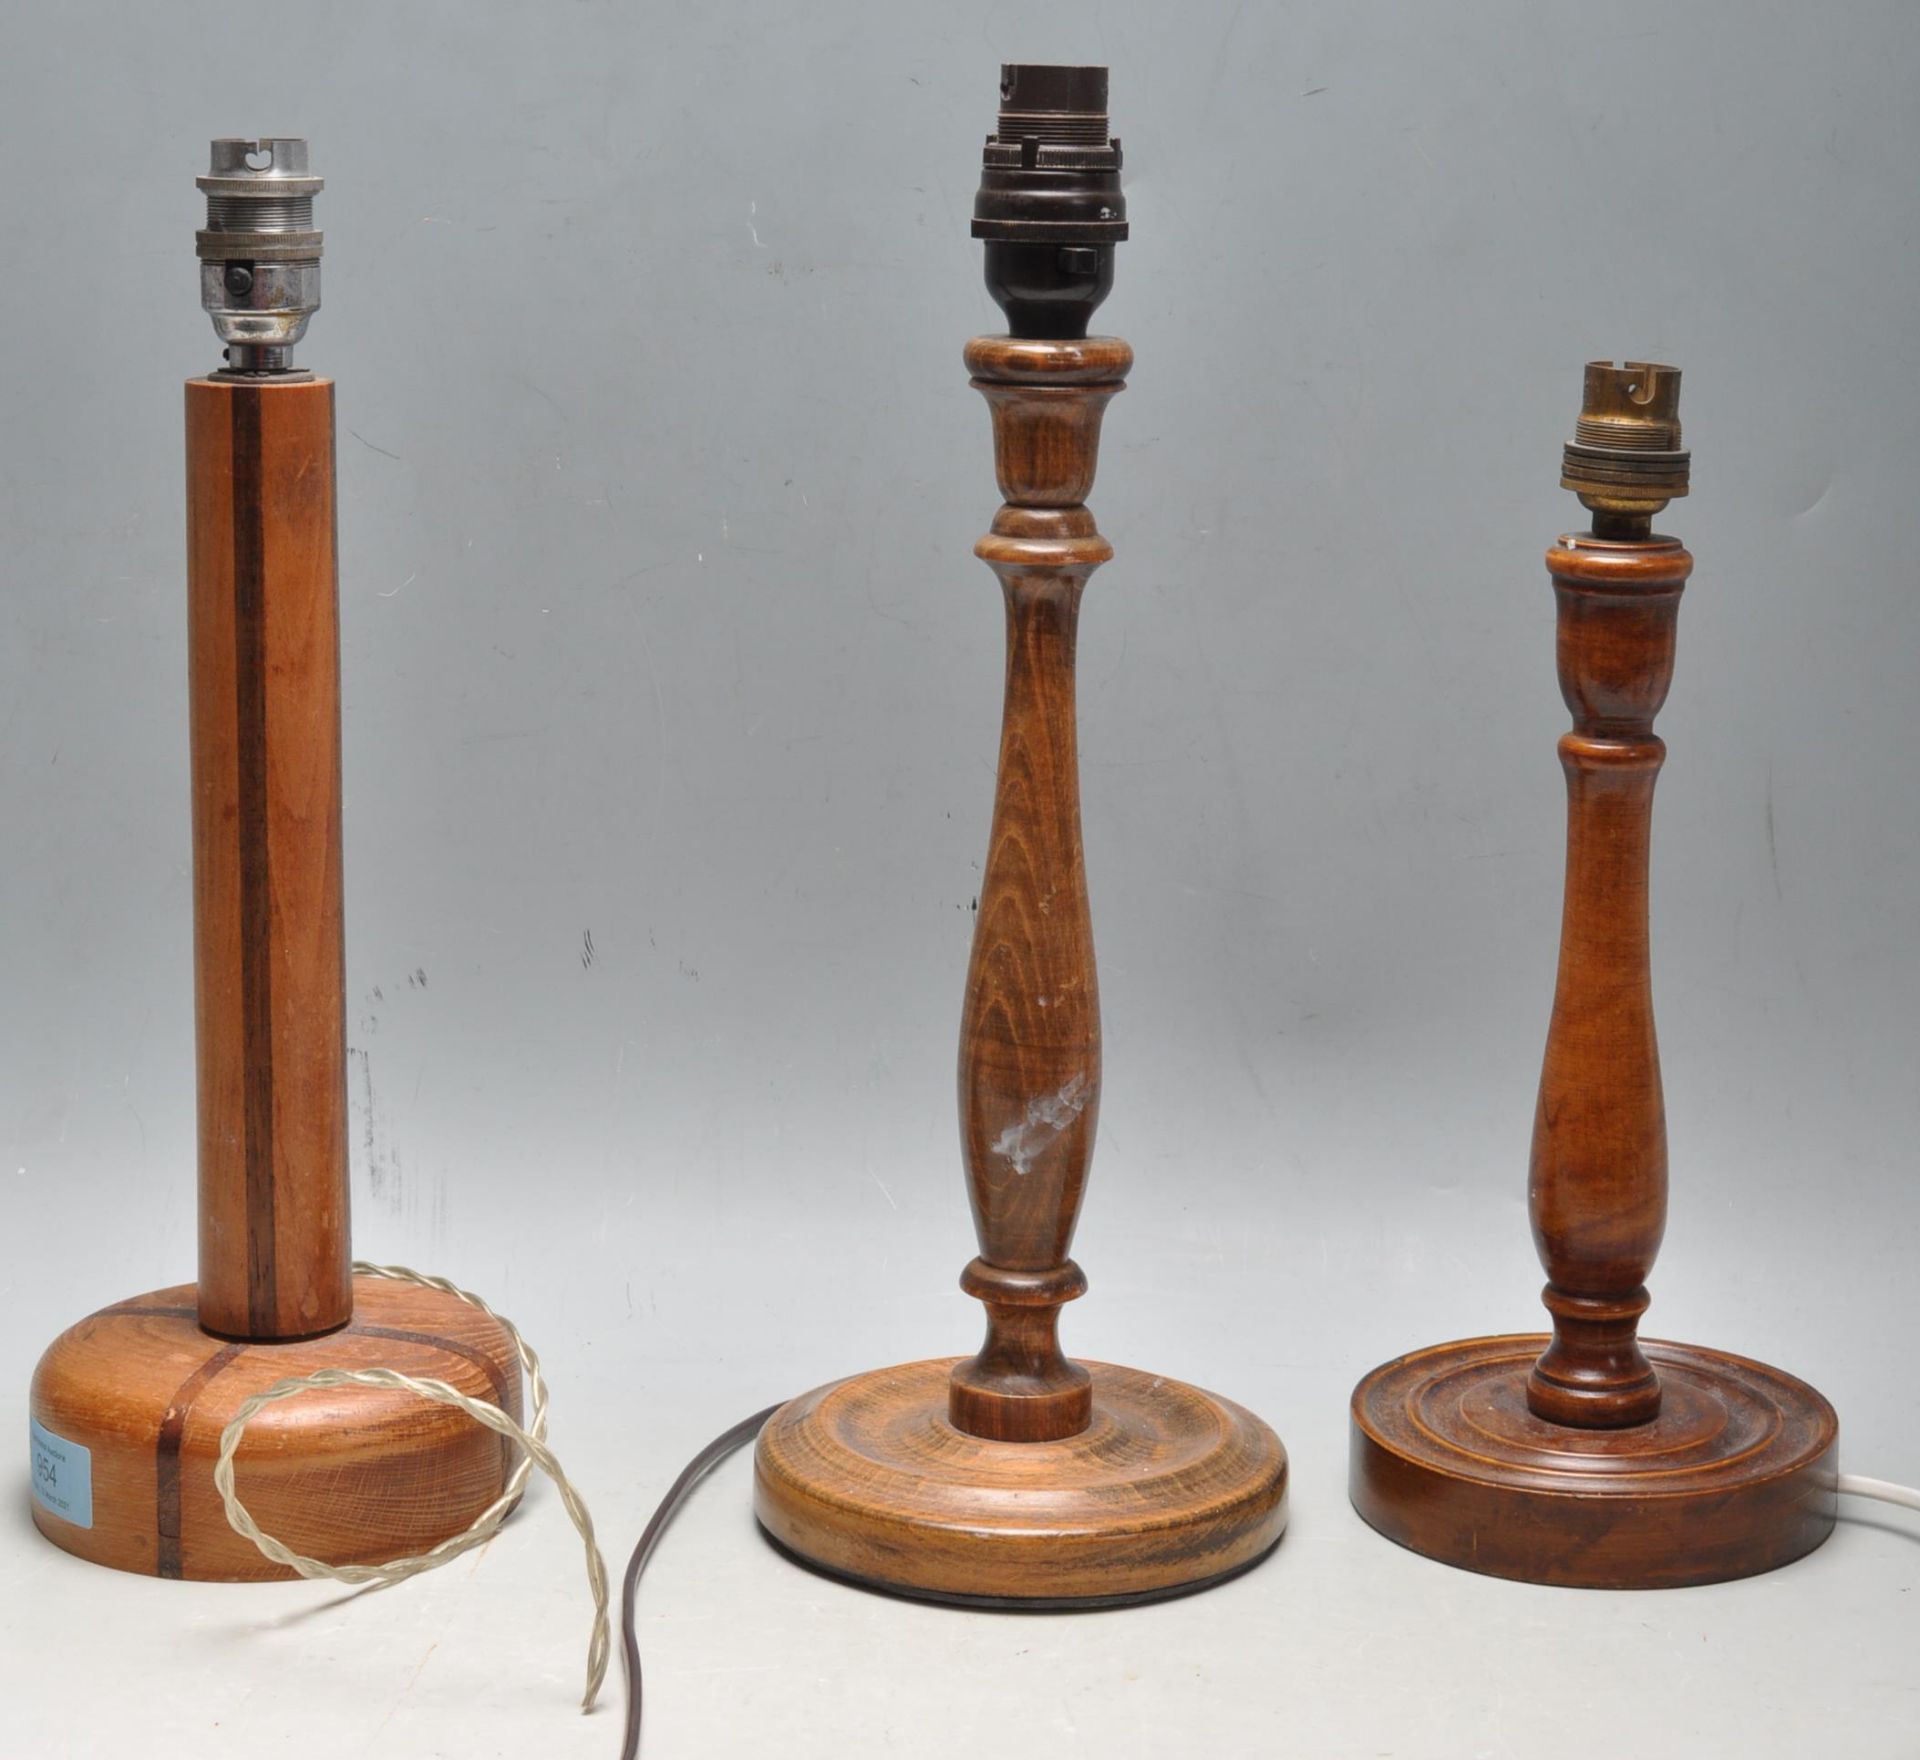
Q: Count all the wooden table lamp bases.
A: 3